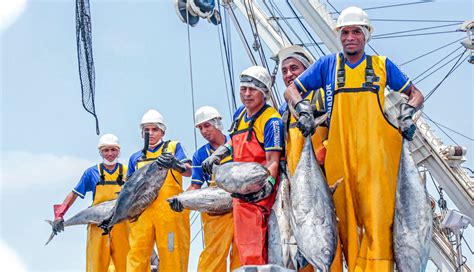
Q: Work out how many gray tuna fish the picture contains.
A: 7